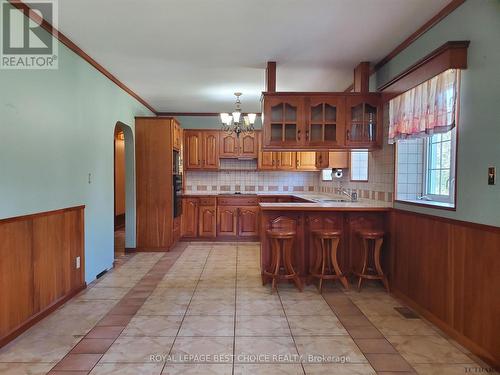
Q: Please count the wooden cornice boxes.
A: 1